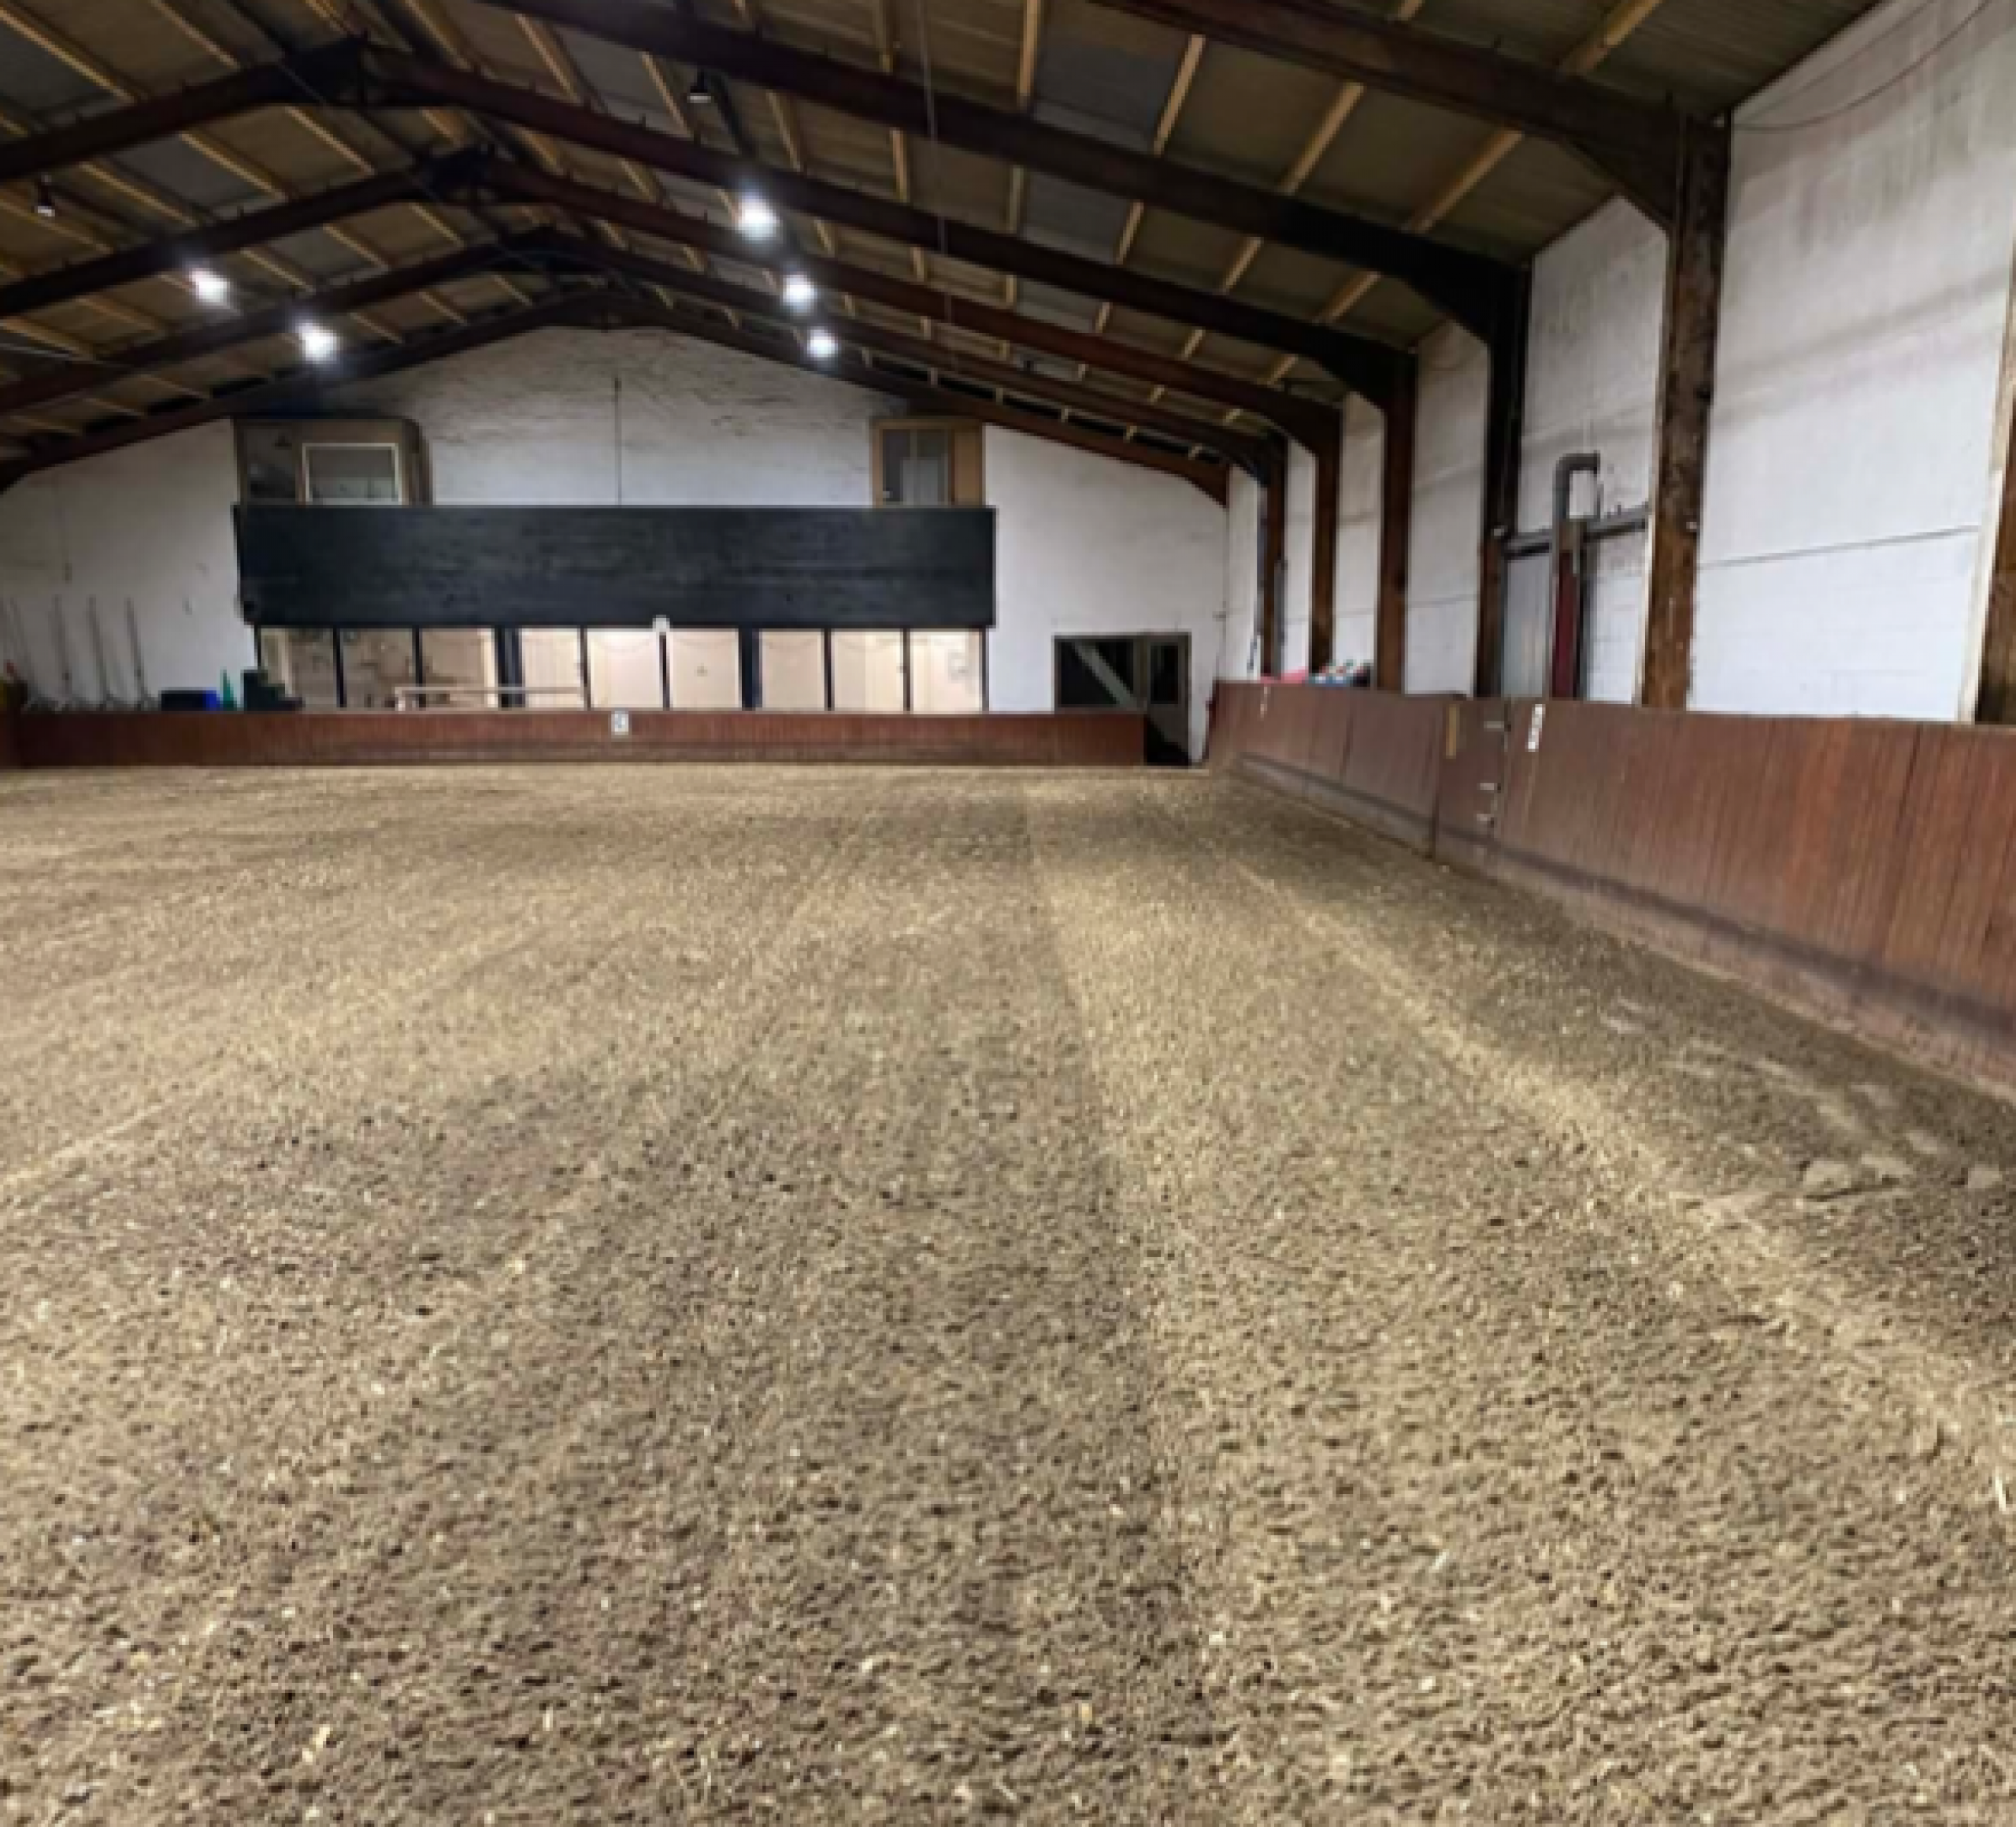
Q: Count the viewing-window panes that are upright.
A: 9